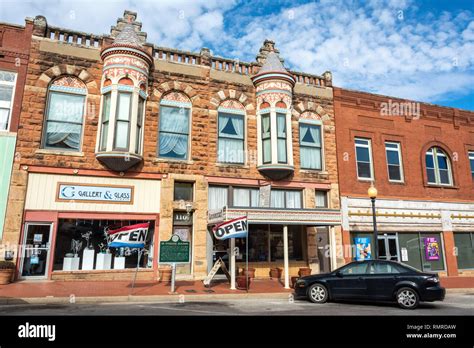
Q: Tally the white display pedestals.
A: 4